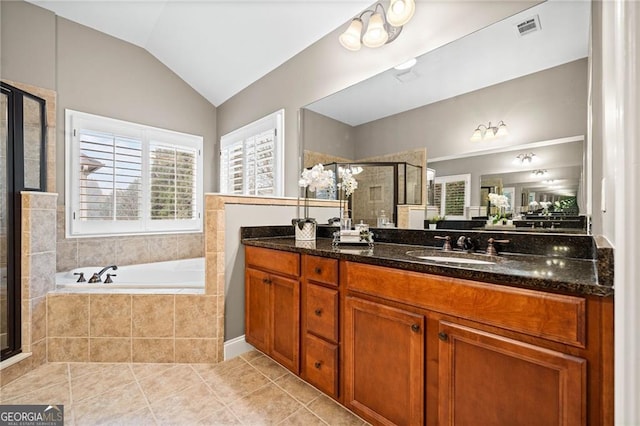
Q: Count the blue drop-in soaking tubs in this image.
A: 0